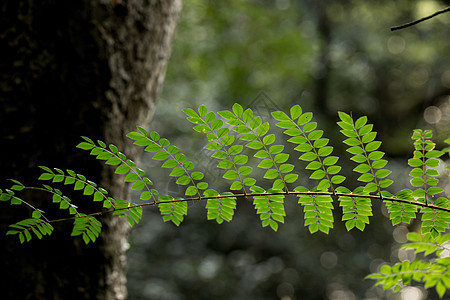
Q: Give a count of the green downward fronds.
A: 10